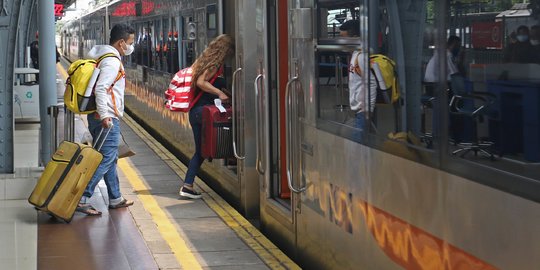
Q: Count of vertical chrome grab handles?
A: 3